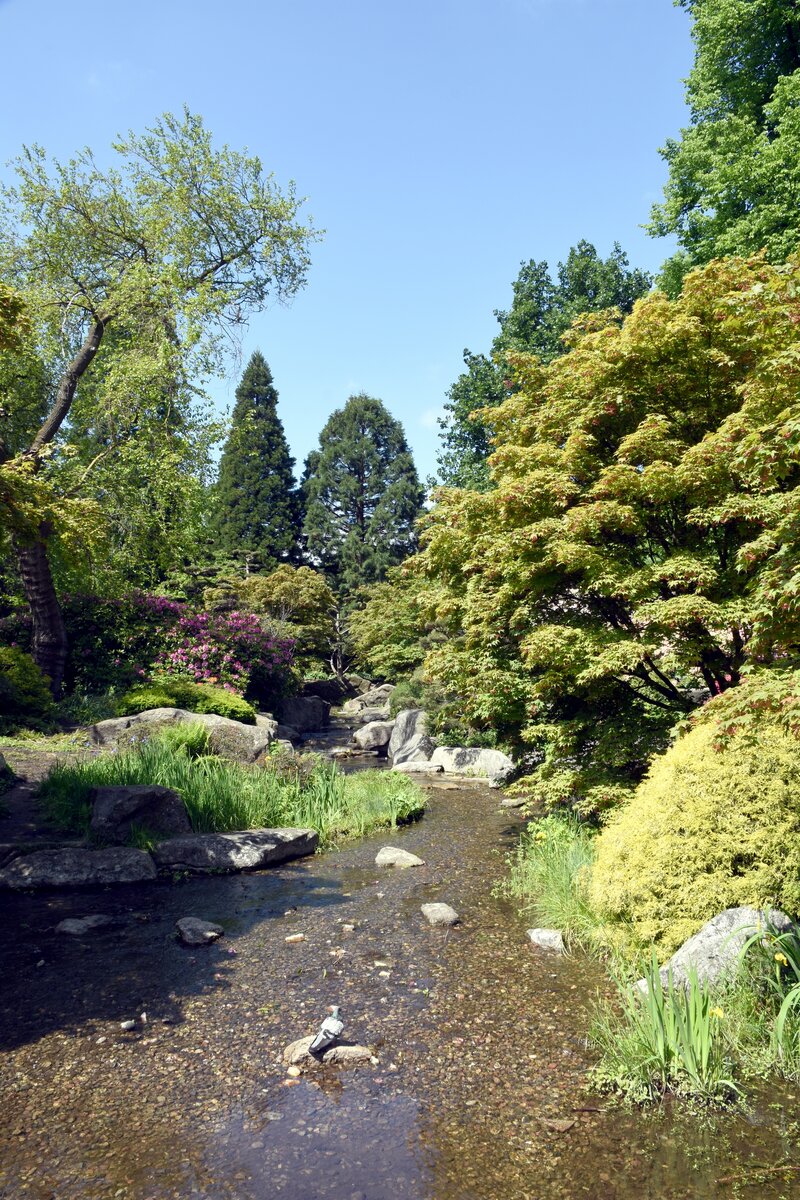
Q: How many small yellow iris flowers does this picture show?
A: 2